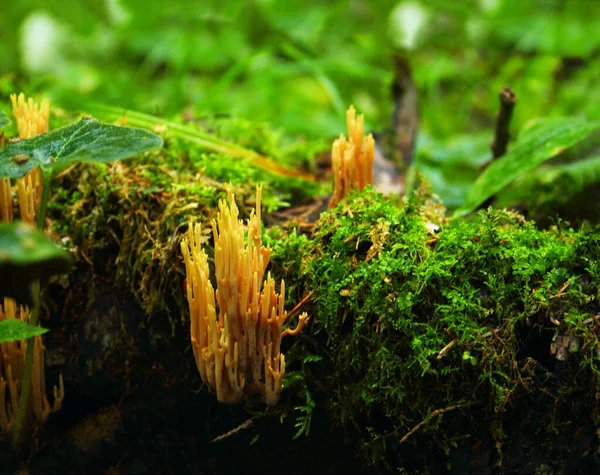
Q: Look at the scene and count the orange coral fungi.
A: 4